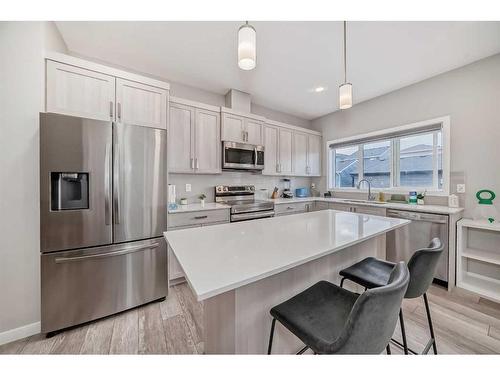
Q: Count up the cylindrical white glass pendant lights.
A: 2